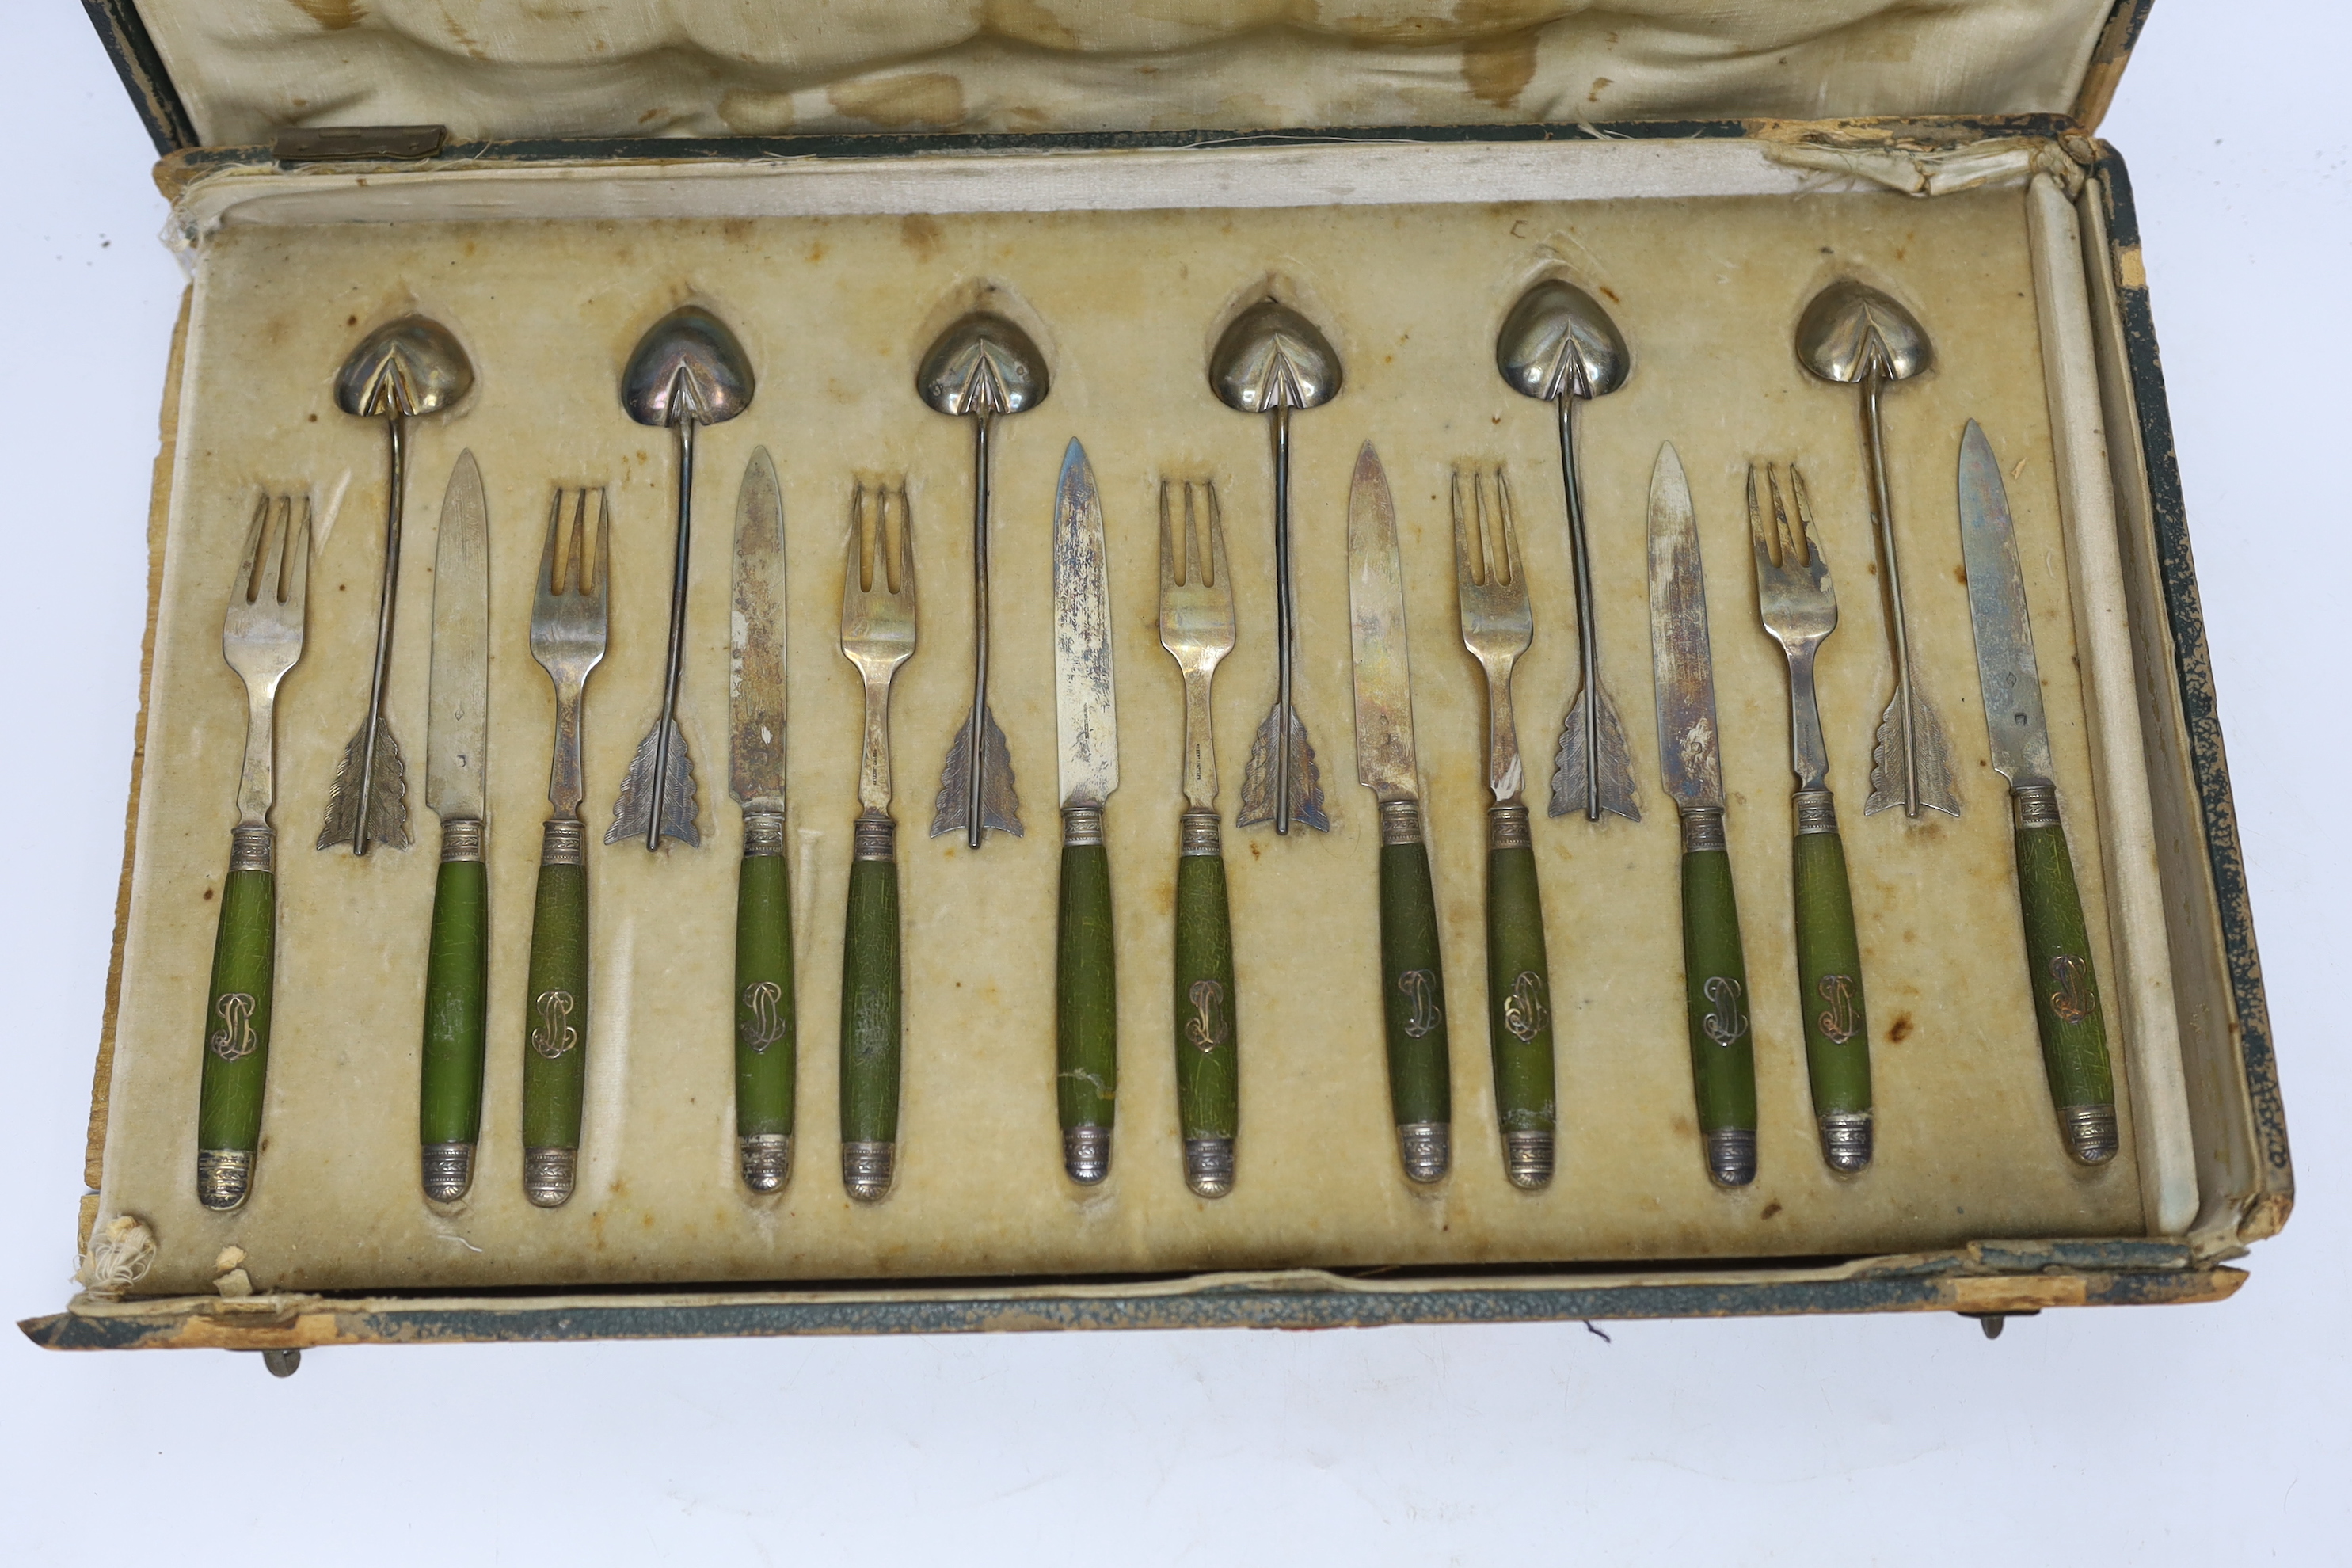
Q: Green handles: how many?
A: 12